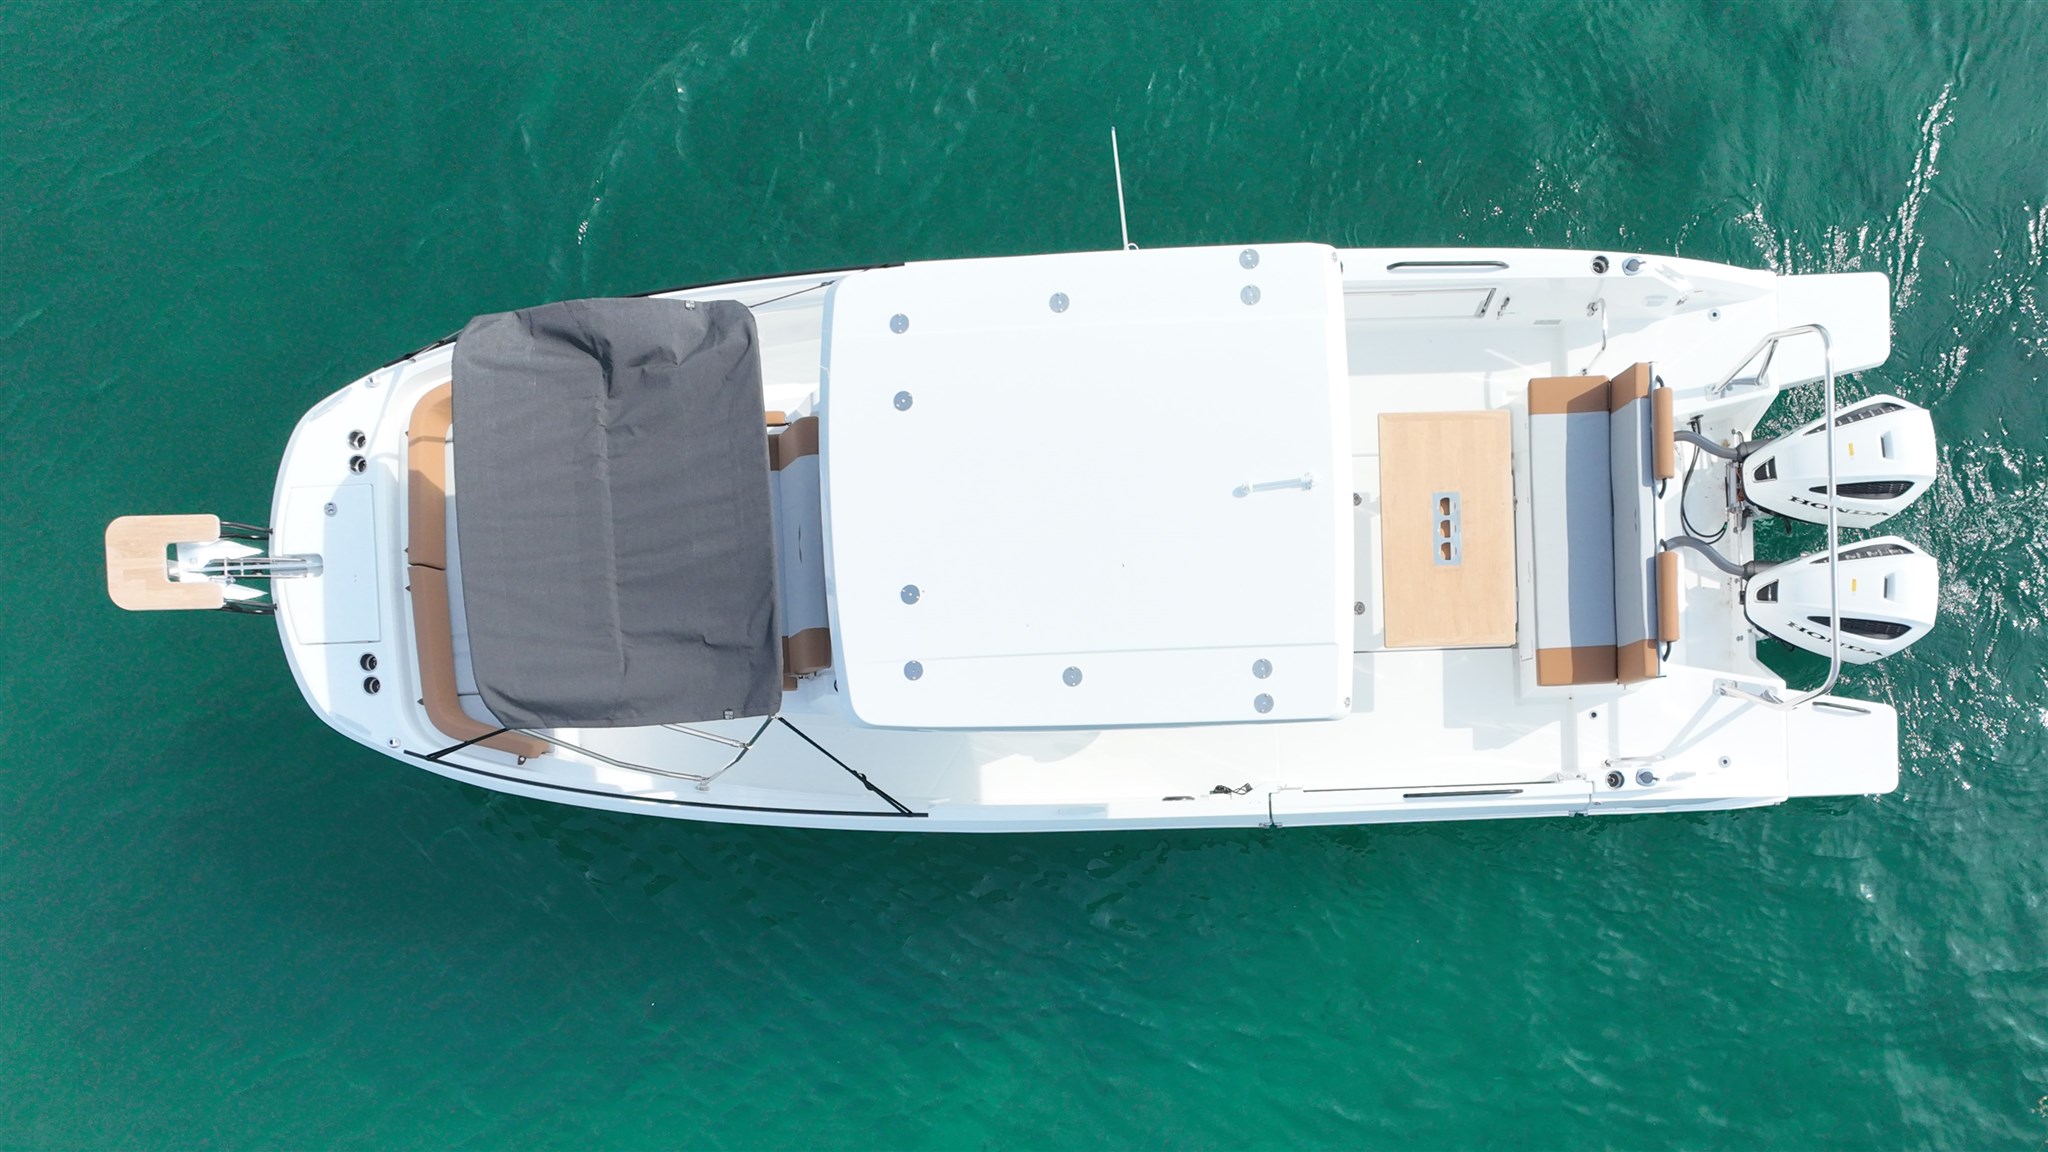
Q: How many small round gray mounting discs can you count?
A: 10